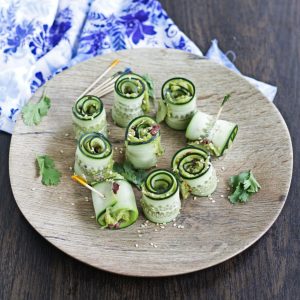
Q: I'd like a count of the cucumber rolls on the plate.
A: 9